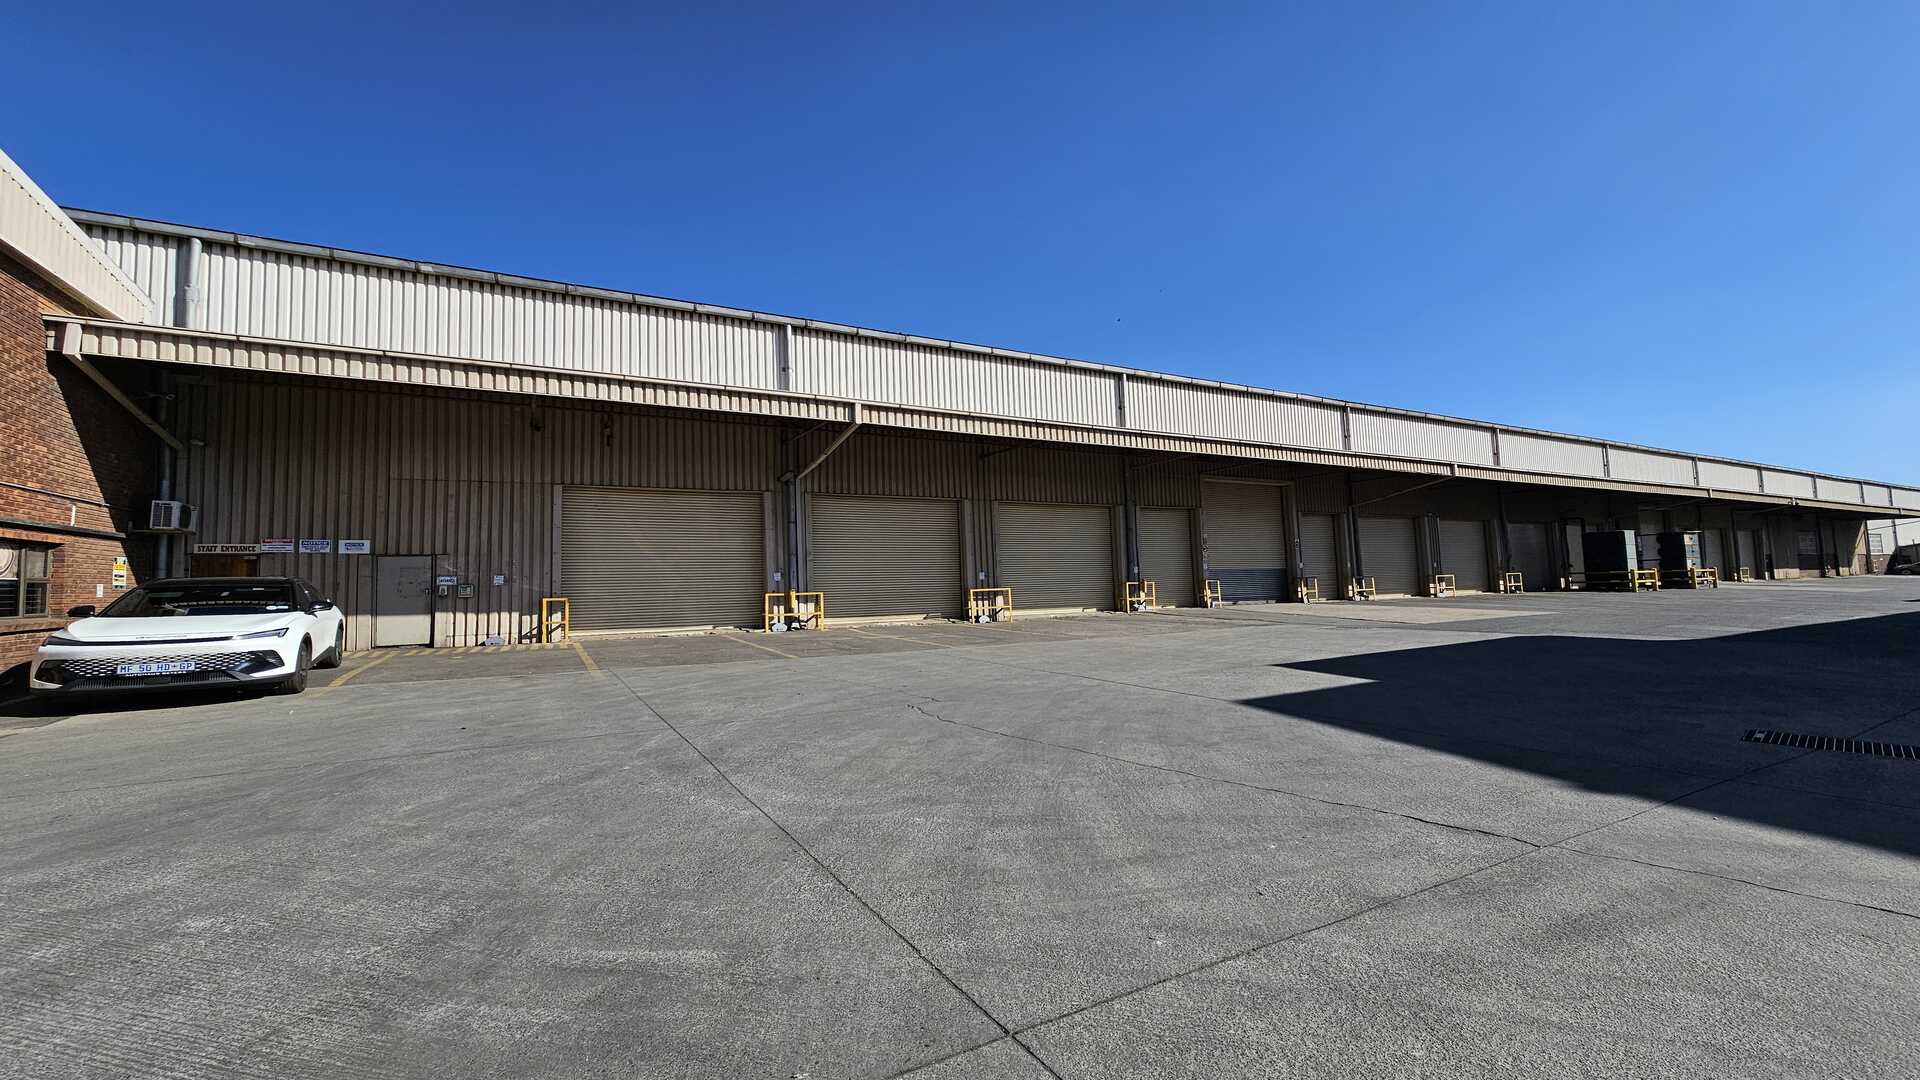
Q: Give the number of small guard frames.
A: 12